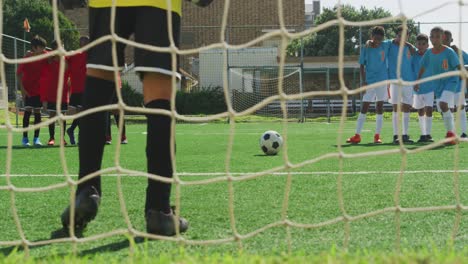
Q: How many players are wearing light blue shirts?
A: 5